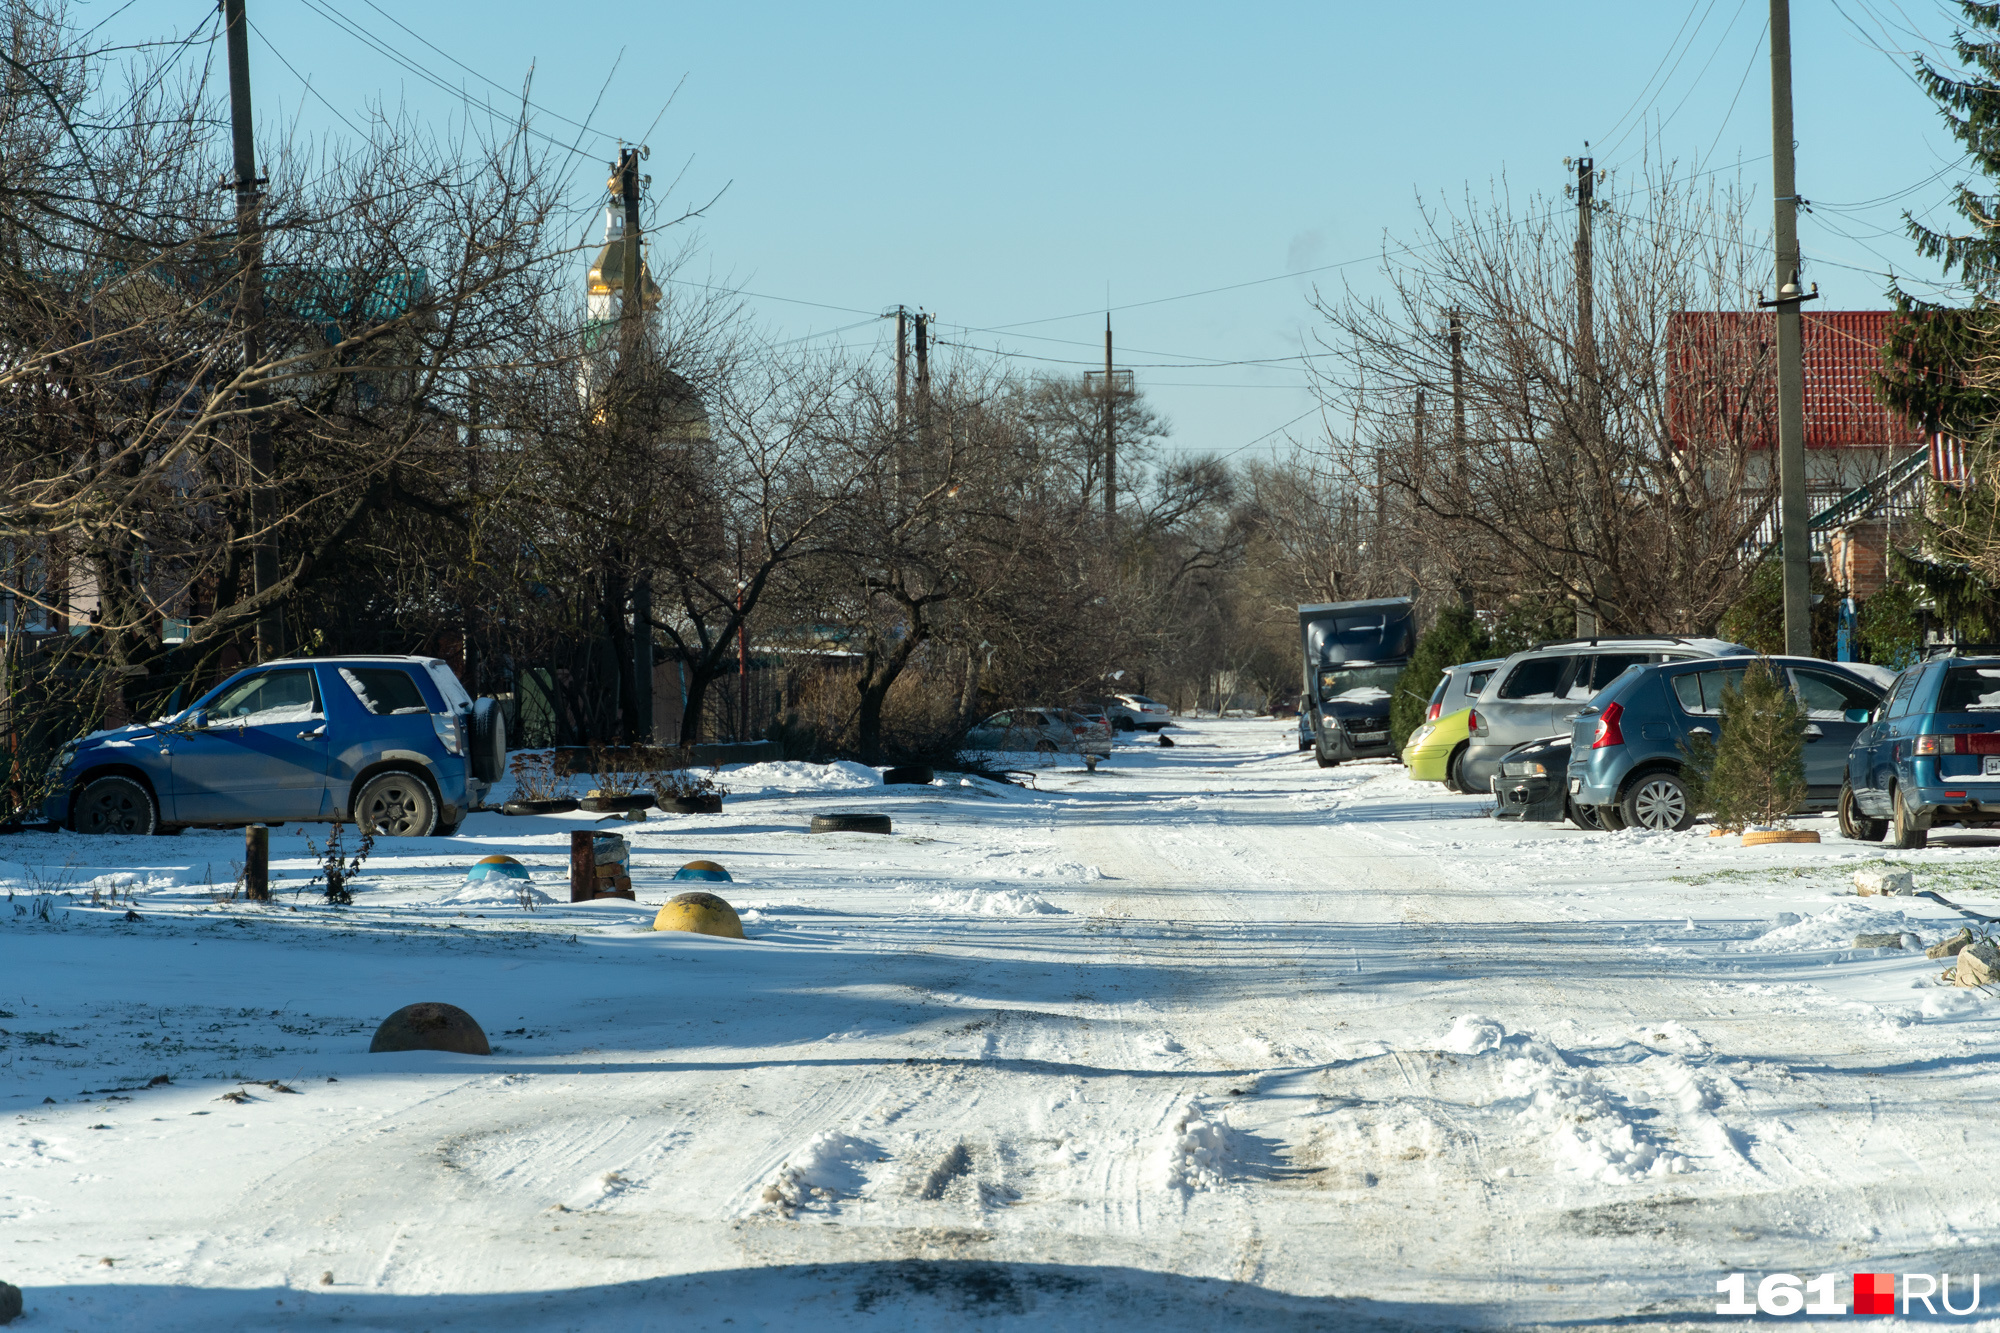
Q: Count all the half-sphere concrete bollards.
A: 4